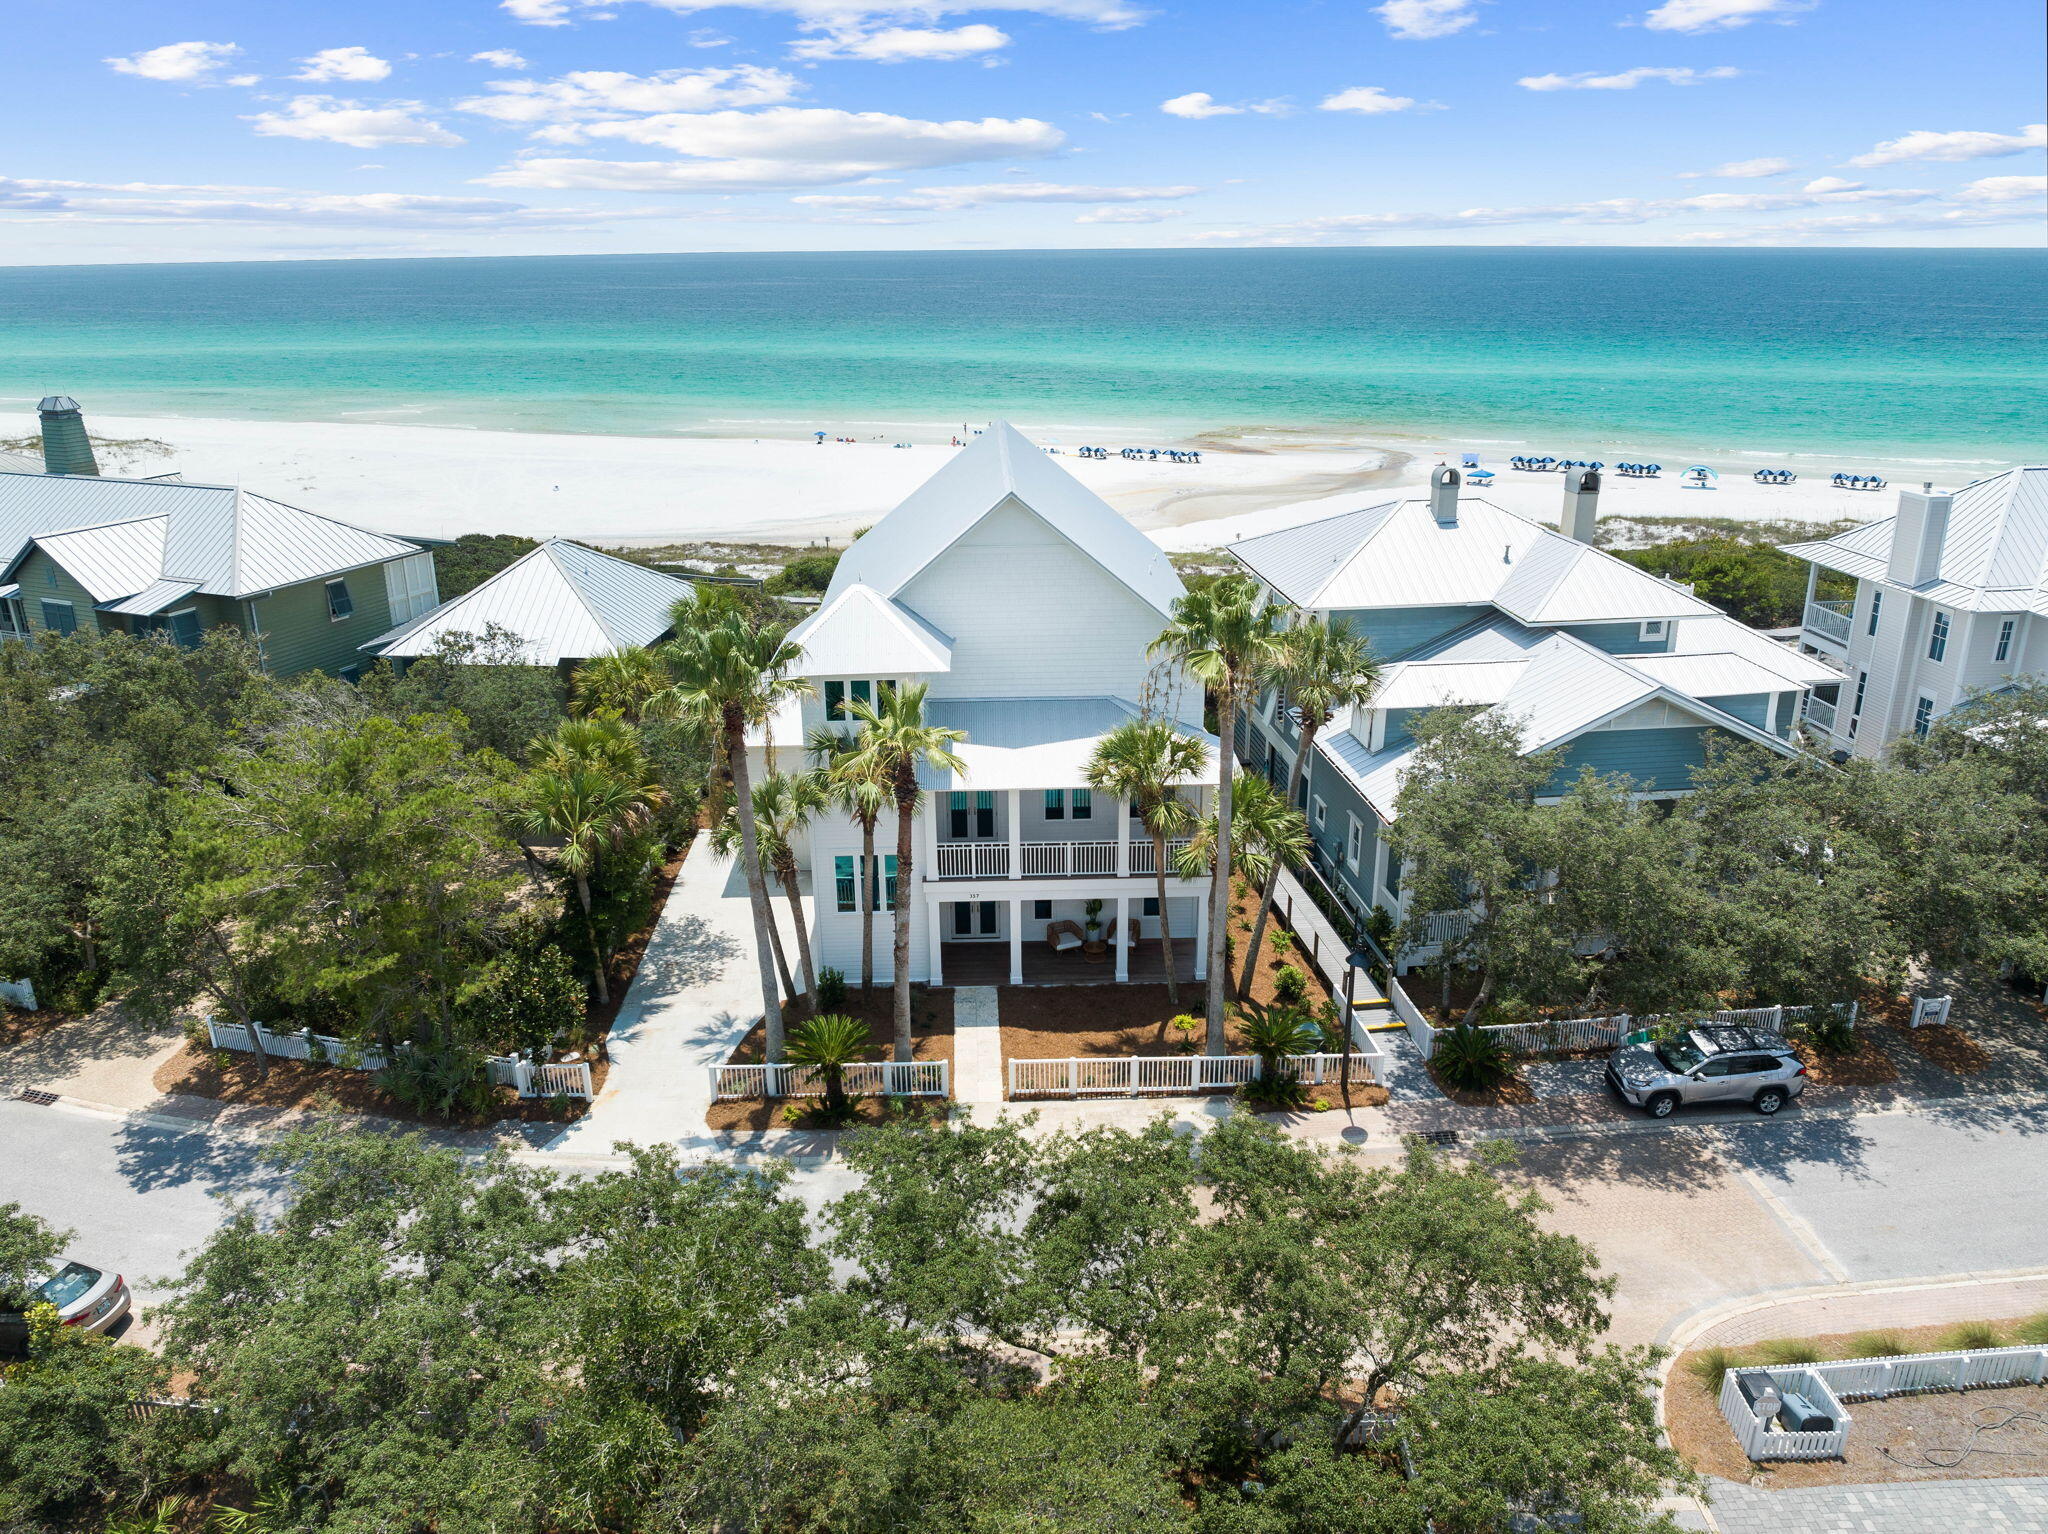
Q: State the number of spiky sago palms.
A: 3